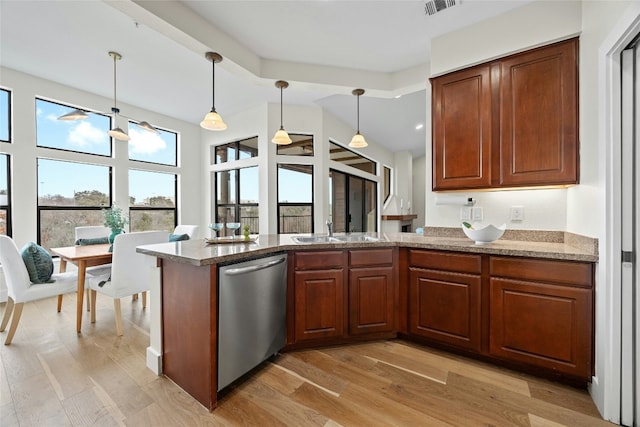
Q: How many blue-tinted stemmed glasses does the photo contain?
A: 2